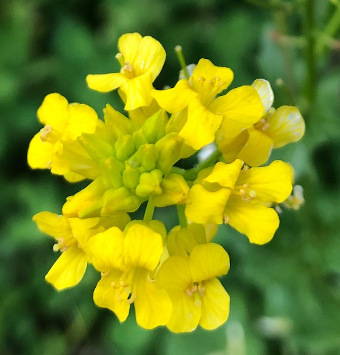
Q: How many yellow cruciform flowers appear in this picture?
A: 8